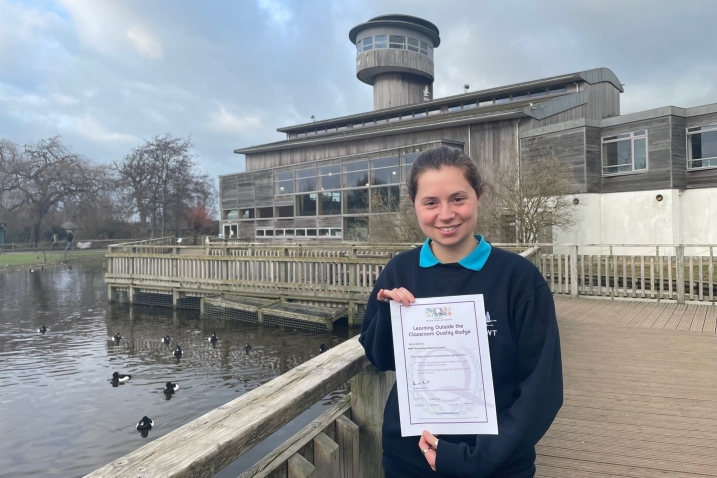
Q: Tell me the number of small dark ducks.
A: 10